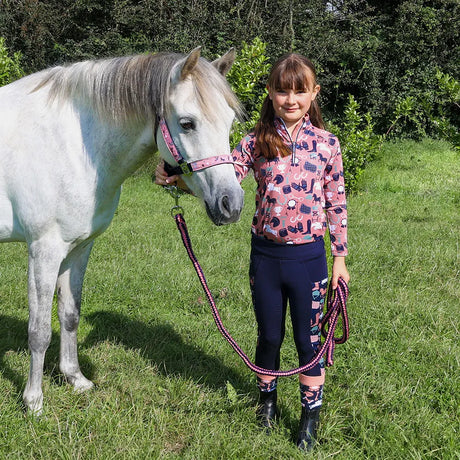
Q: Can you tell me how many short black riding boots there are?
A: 2